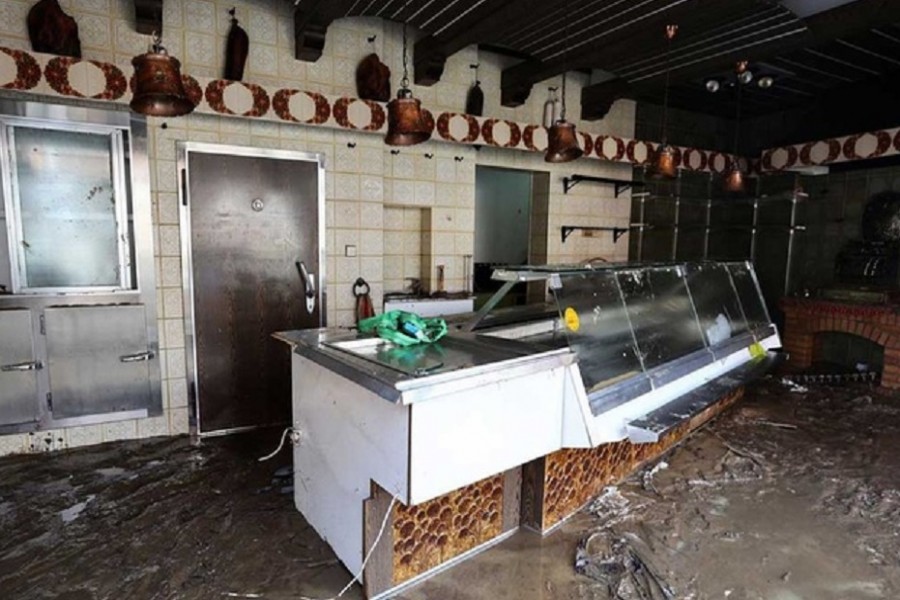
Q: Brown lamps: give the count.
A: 5